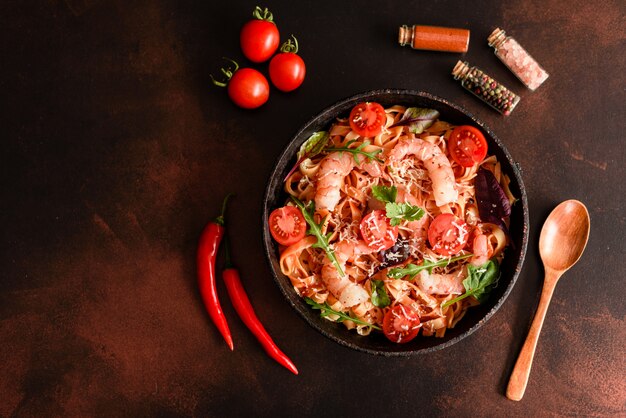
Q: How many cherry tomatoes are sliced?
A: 6